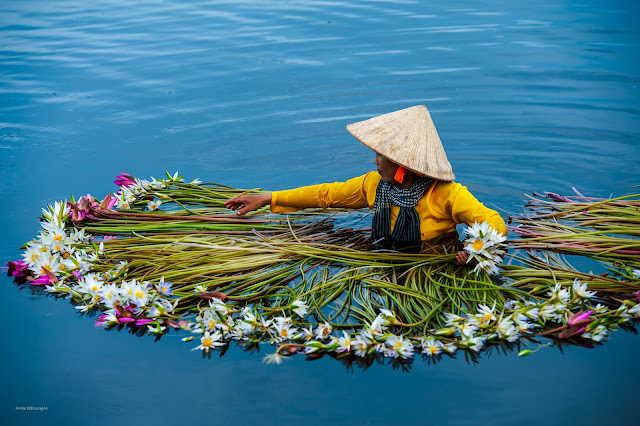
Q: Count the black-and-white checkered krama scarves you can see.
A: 1